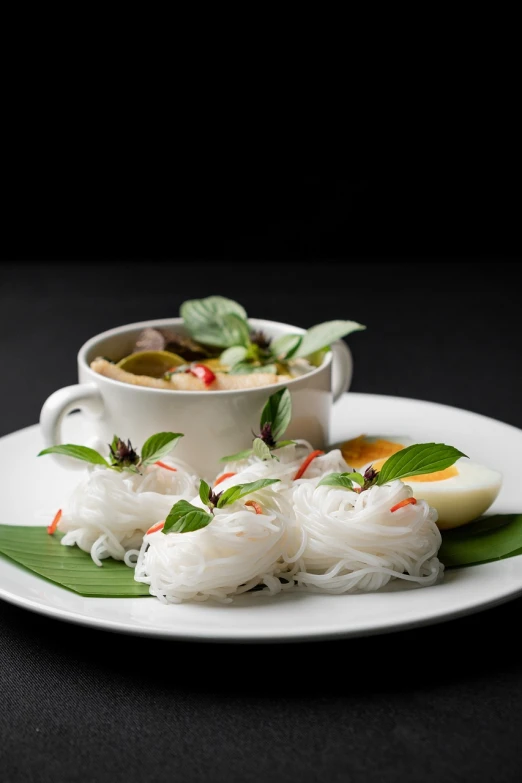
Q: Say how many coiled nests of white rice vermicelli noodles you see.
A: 4